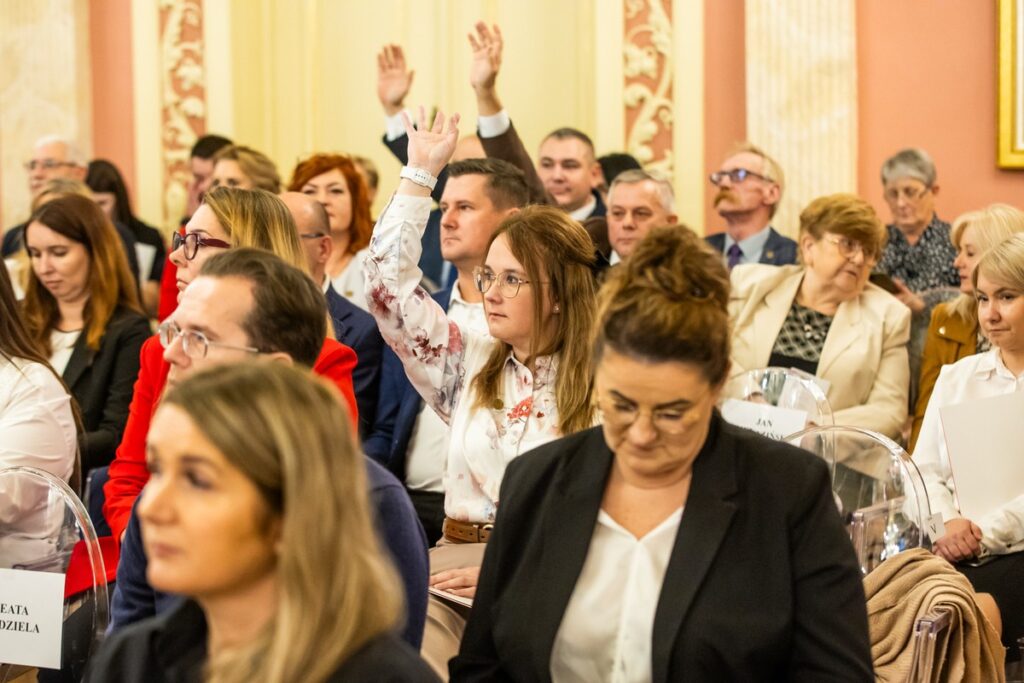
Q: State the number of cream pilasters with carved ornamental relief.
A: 2